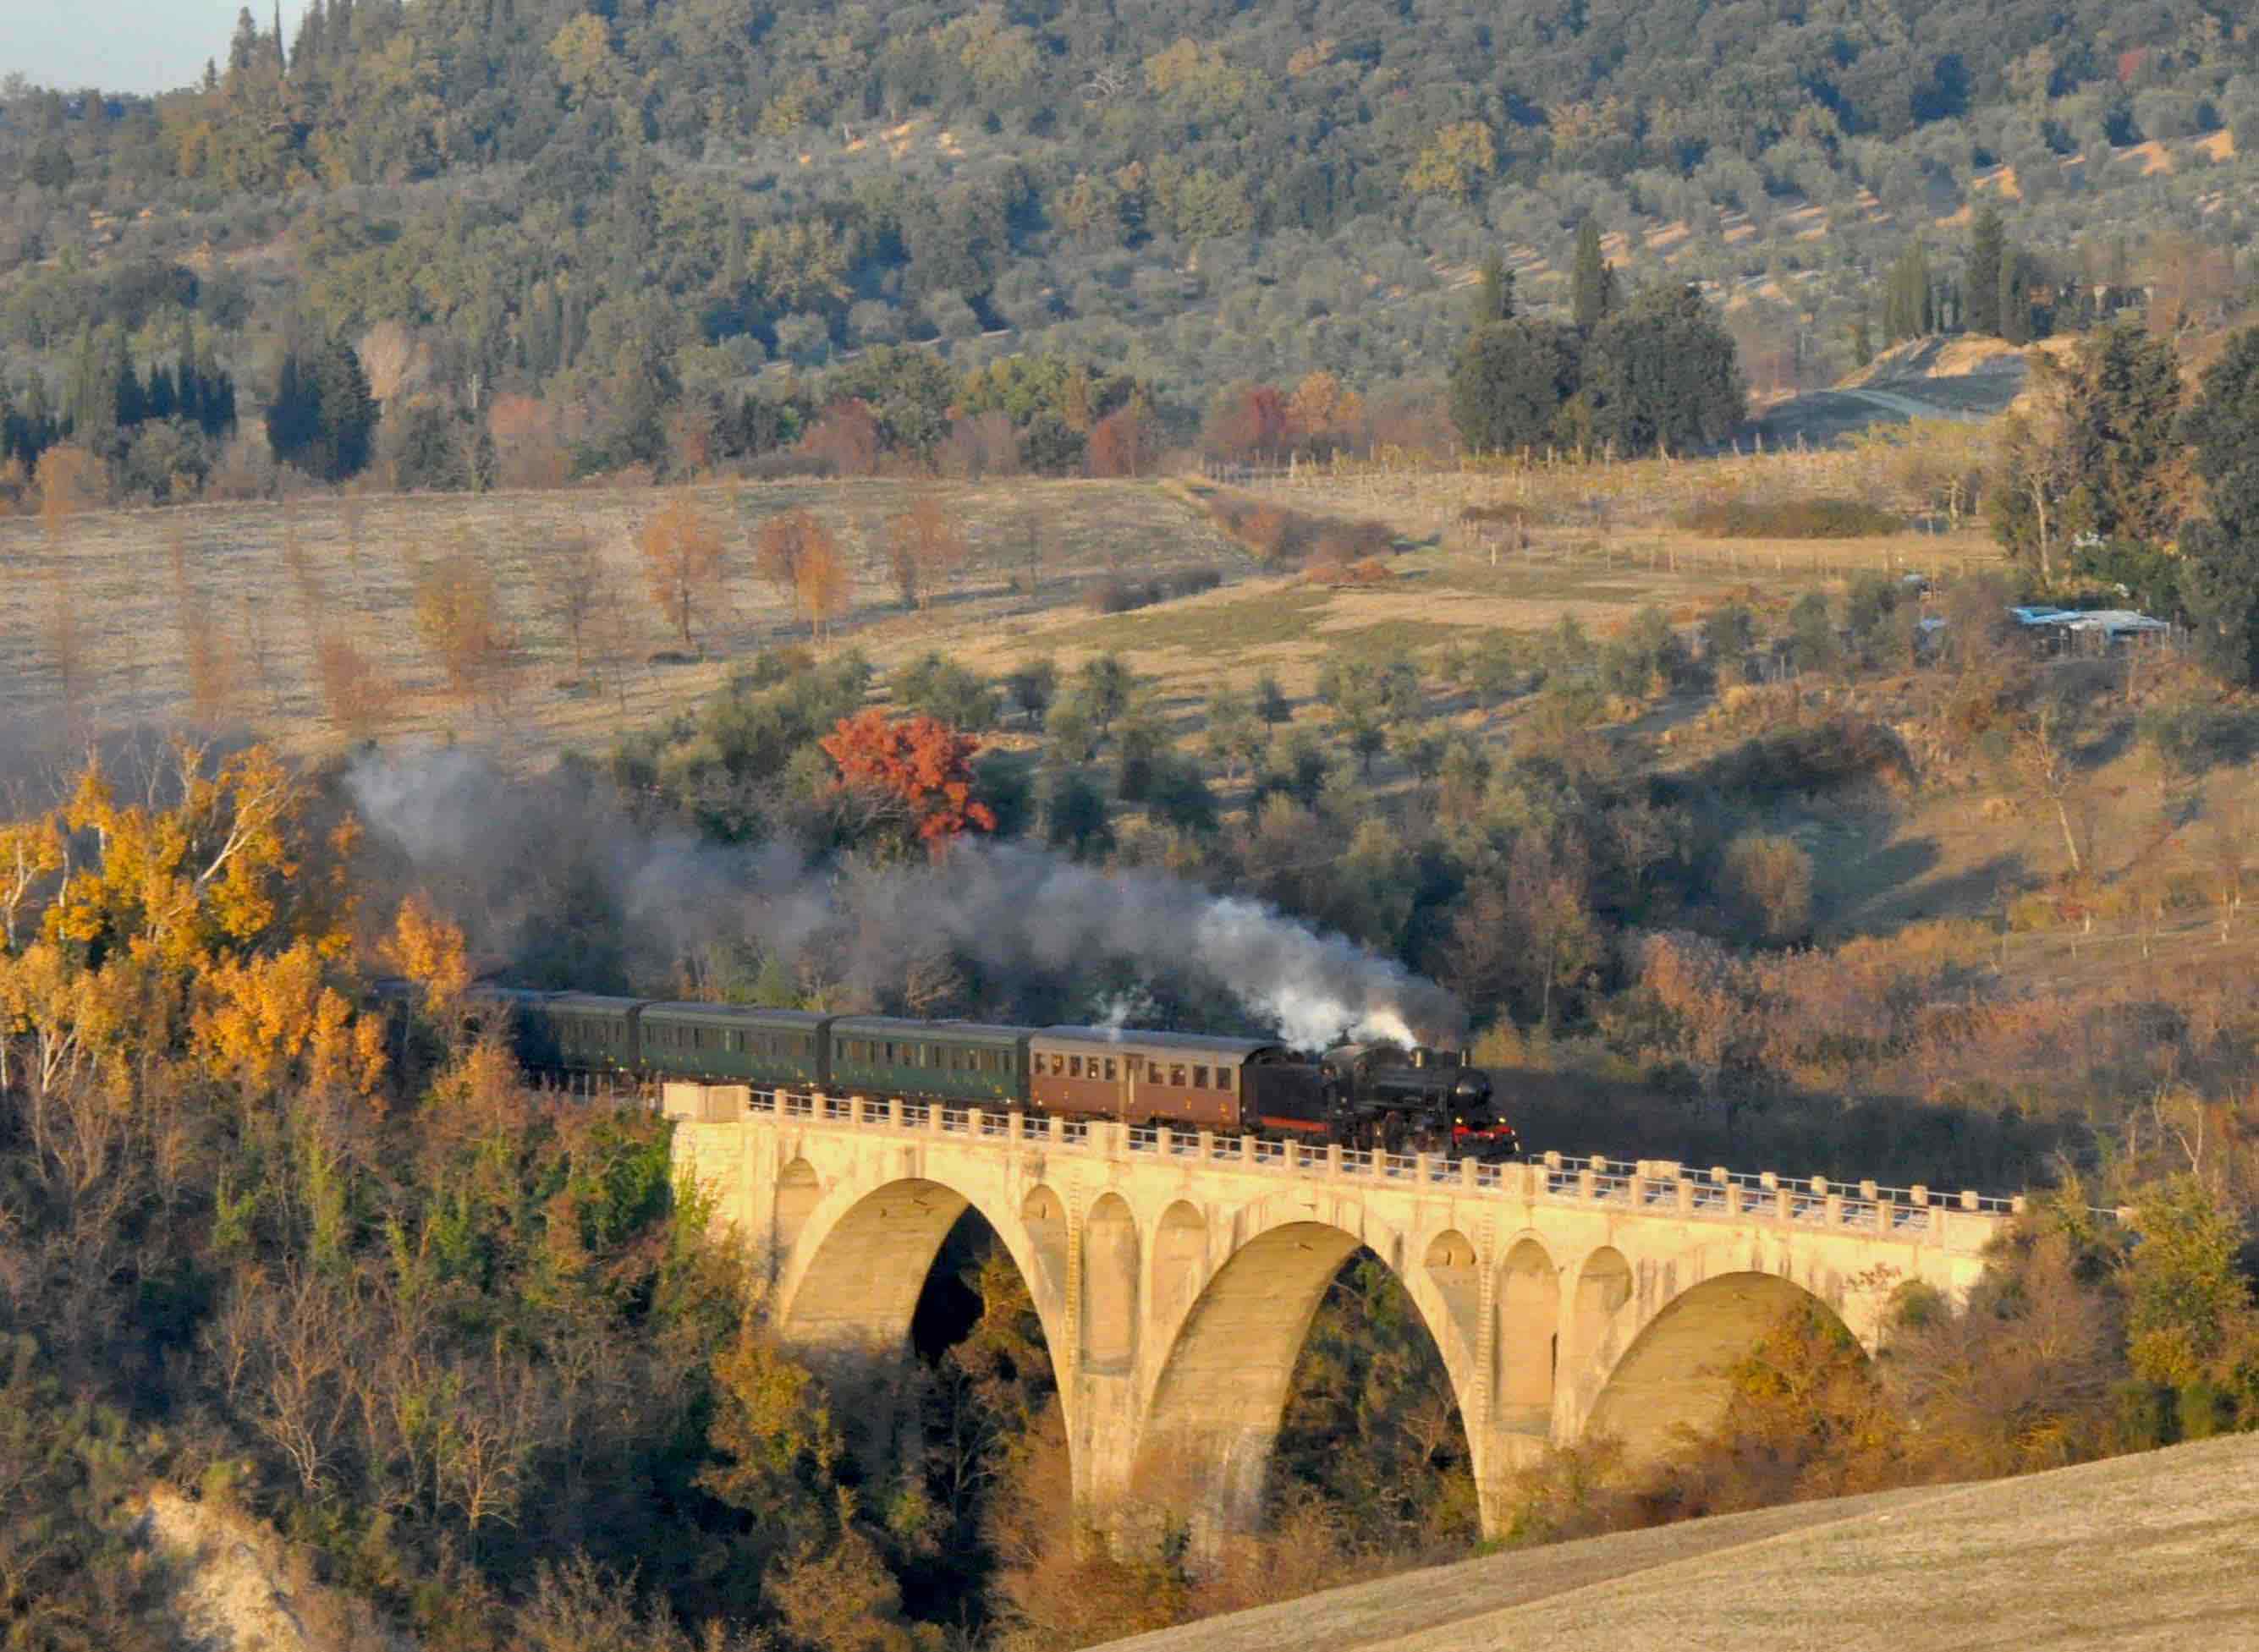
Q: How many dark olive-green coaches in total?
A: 3